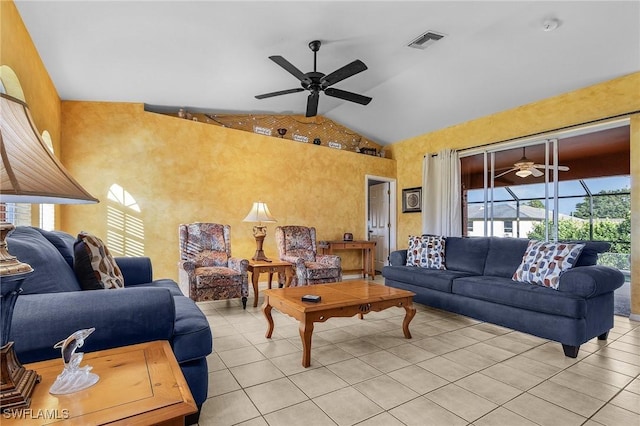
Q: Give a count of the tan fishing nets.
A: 1